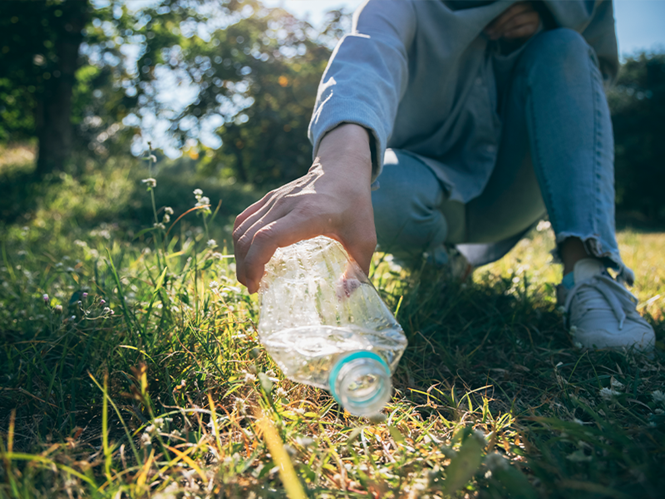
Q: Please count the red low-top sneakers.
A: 0